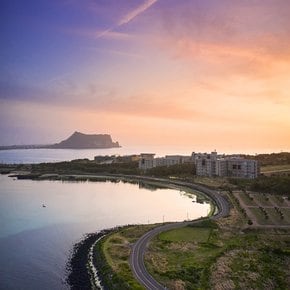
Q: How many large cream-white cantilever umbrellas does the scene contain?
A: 0